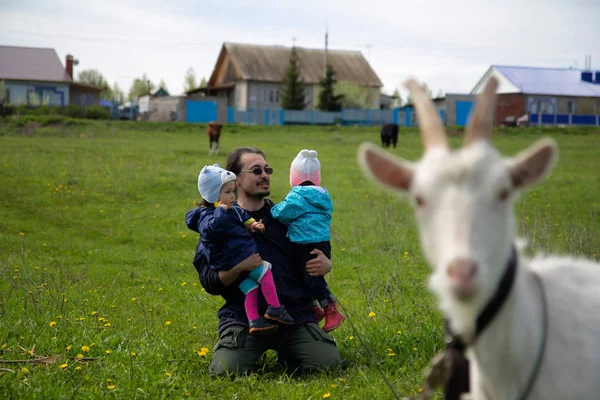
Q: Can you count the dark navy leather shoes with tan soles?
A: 2